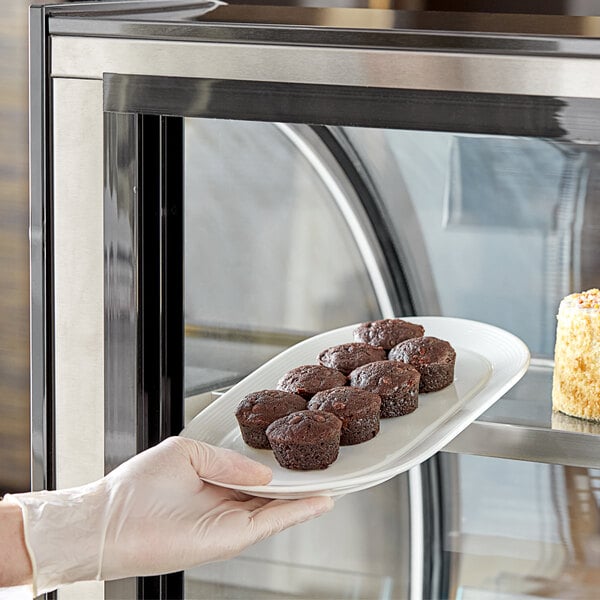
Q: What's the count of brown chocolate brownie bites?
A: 8